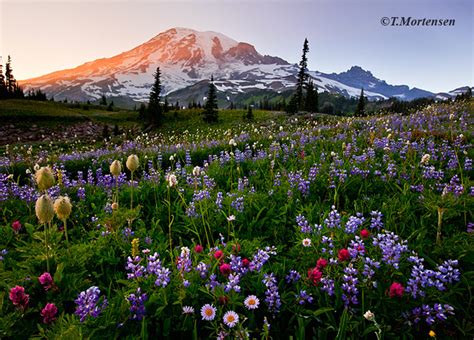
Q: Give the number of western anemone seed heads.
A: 5